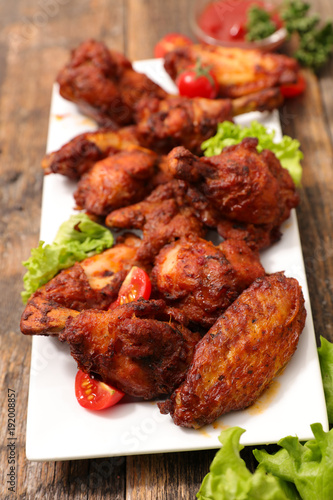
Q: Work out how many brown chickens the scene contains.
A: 11